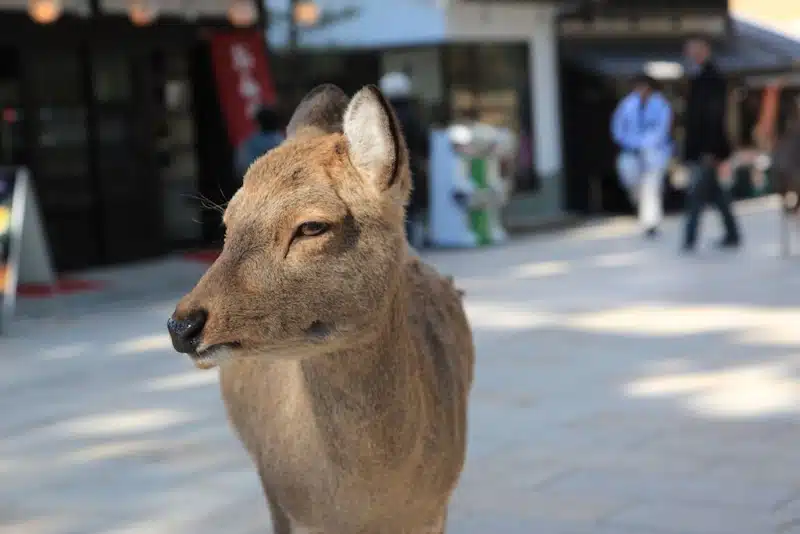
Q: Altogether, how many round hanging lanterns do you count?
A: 4